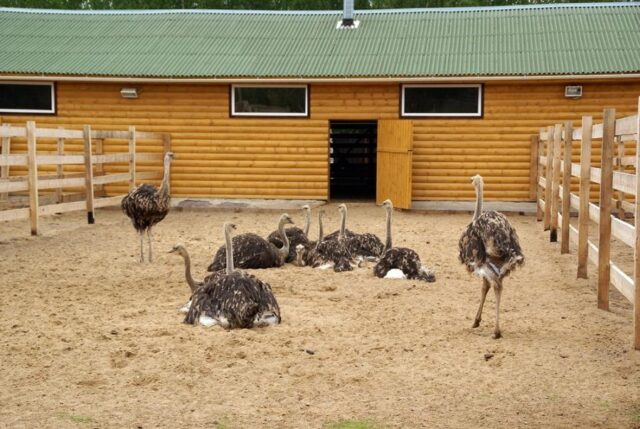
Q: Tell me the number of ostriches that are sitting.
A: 8